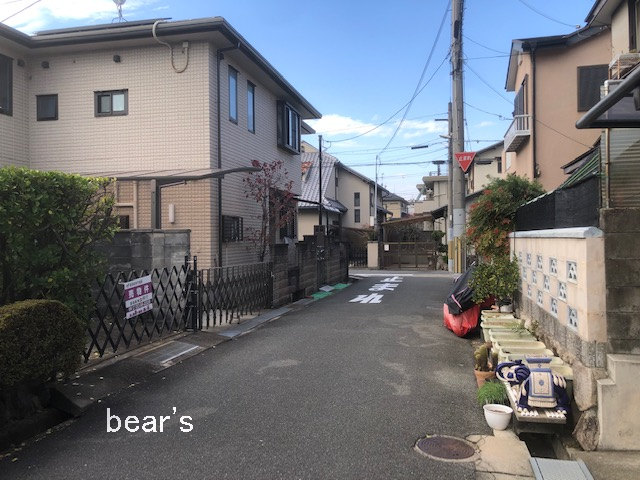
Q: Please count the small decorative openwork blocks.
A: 13